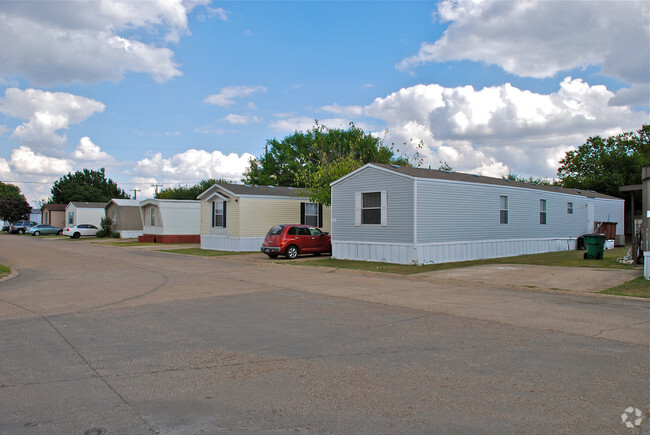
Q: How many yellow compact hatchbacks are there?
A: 0